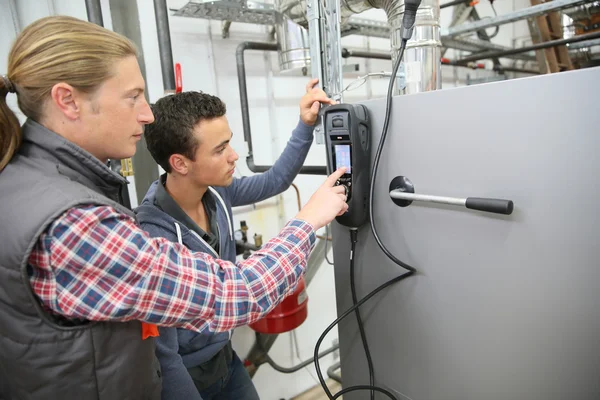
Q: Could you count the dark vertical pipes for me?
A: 3